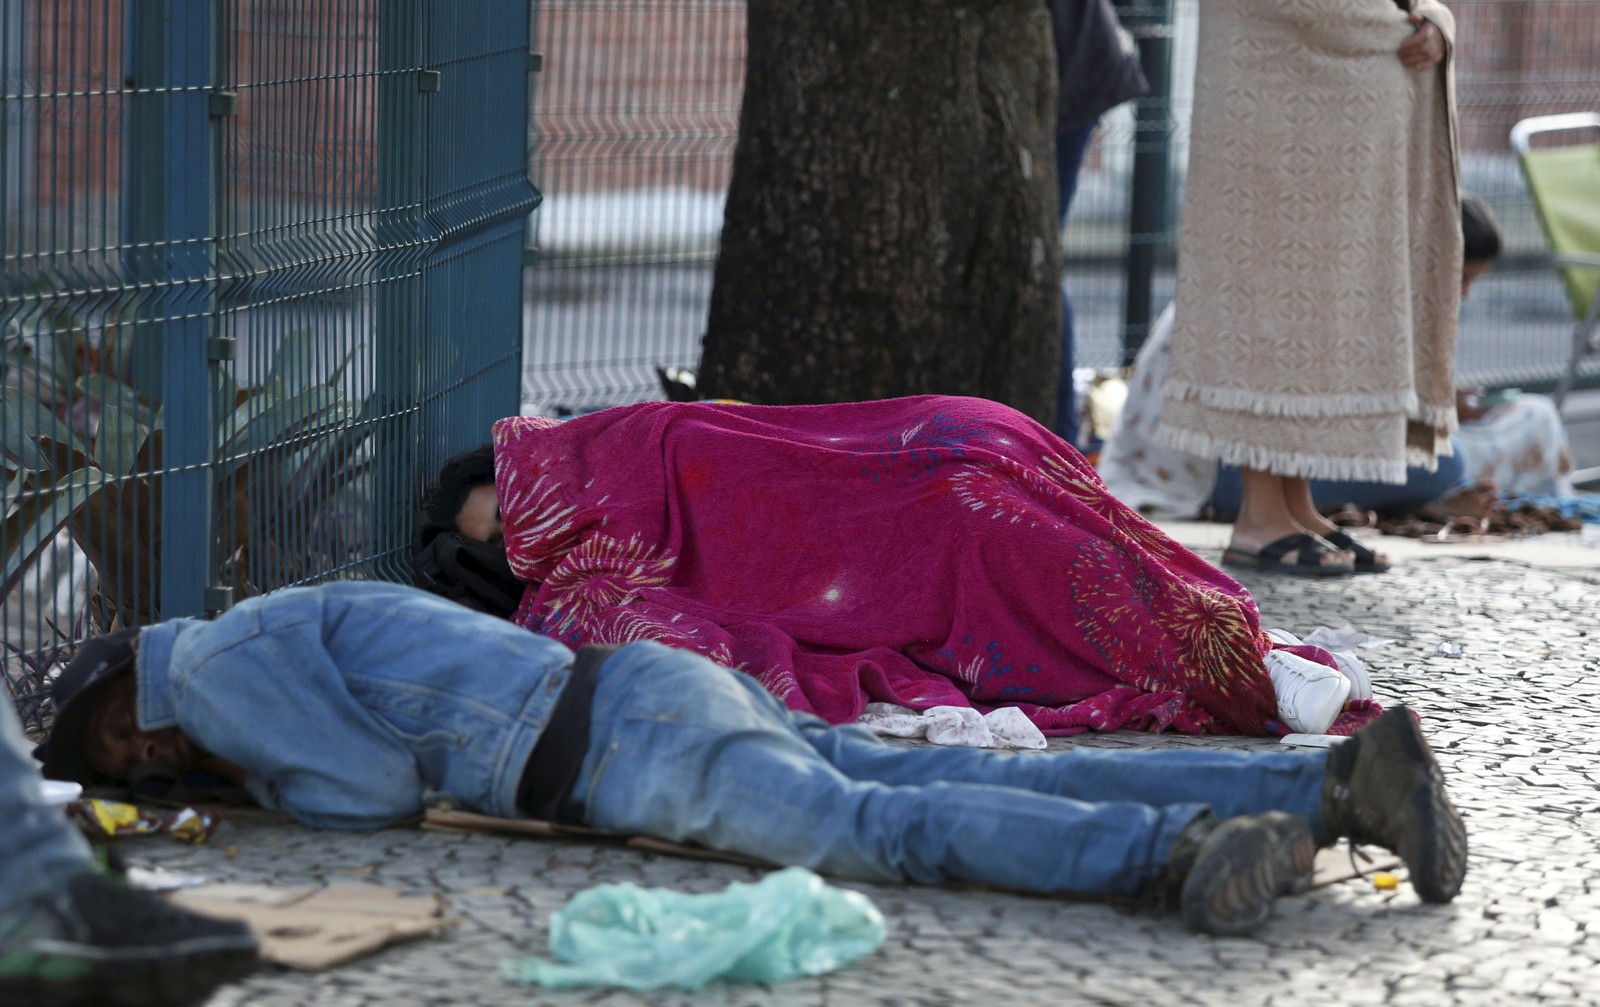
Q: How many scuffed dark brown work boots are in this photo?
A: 2